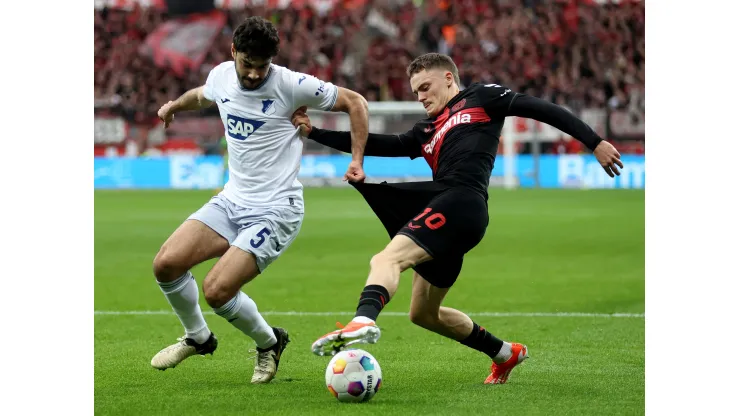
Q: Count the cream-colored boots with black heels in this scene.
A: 2